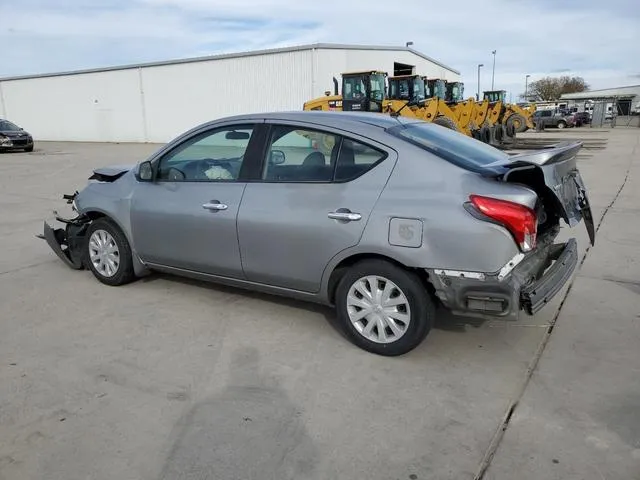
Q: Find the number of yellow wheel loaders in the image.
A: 5